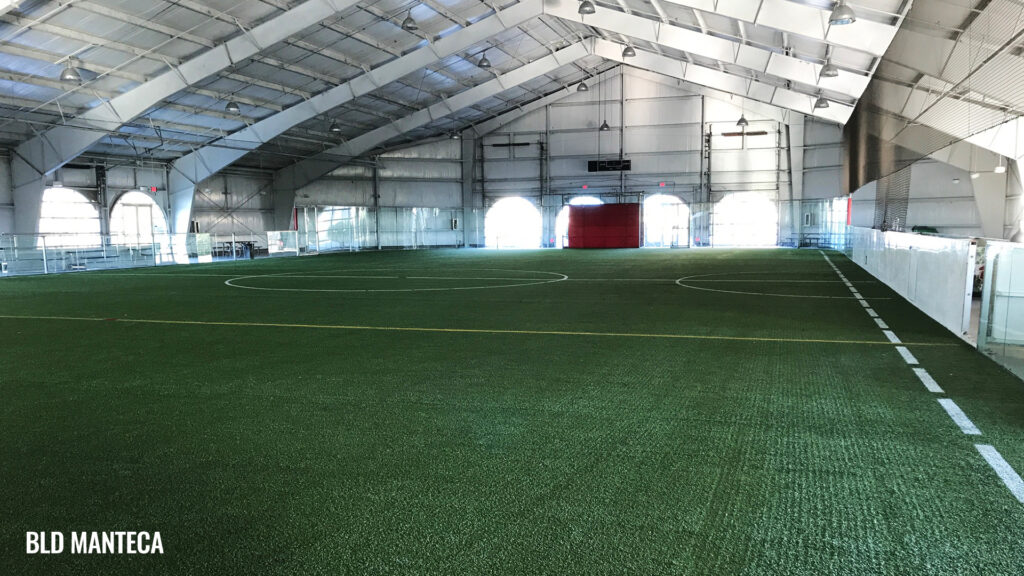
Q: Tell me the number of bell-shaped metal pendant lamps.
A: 14